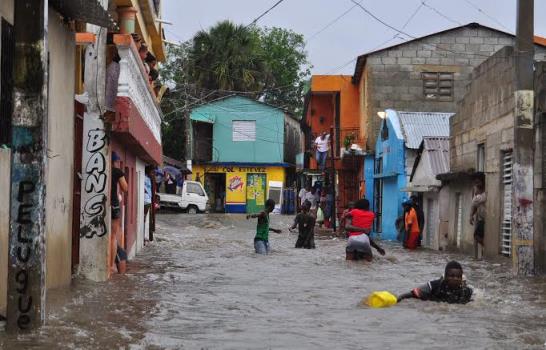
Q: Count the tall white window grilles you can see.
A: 1